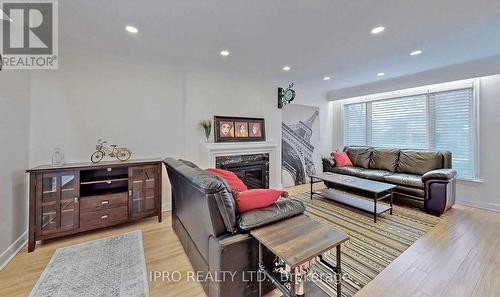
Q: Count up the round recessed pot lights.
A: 7